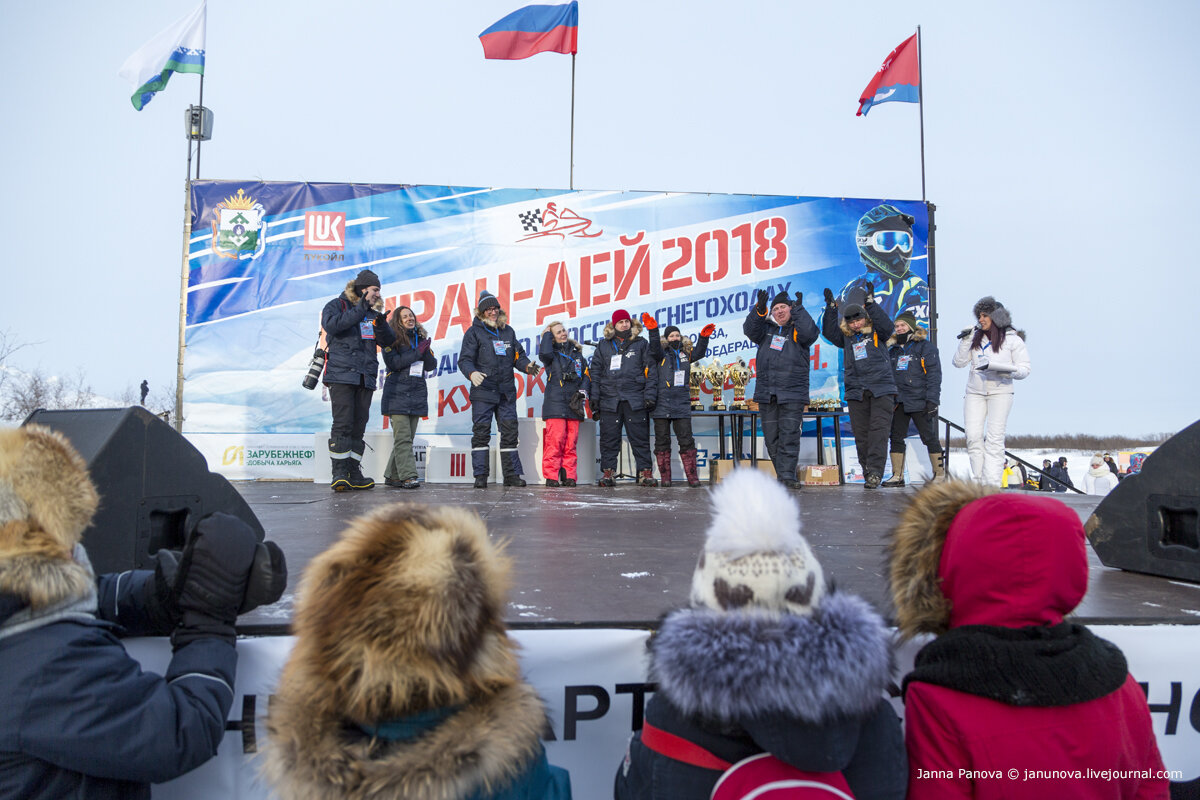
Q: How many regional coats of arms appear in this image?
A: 1